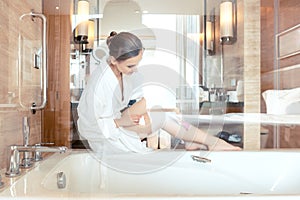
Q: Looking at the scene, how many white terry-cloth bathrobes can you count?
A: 1